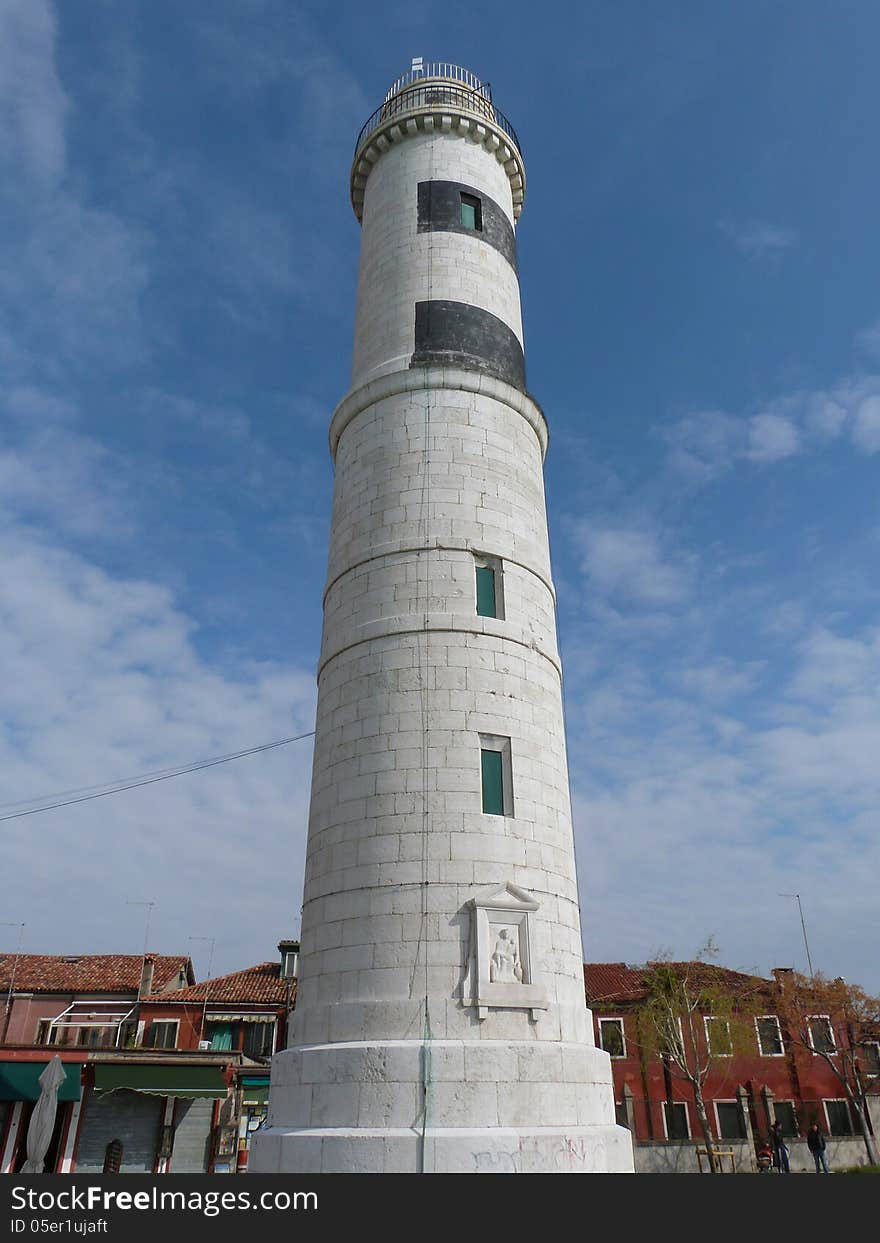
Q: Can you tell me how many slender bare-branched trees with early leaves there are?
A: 2